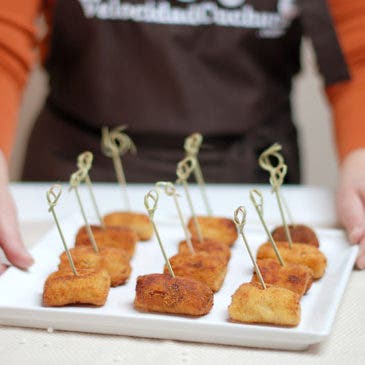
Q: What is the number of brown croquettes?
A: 12